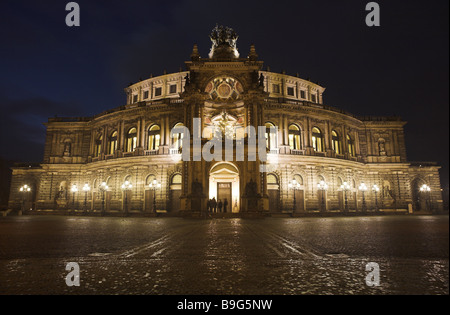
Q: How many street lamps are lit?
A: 12